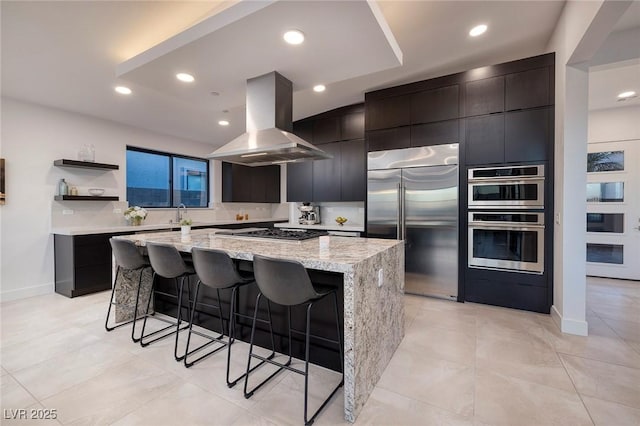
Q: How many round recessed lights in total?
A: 7